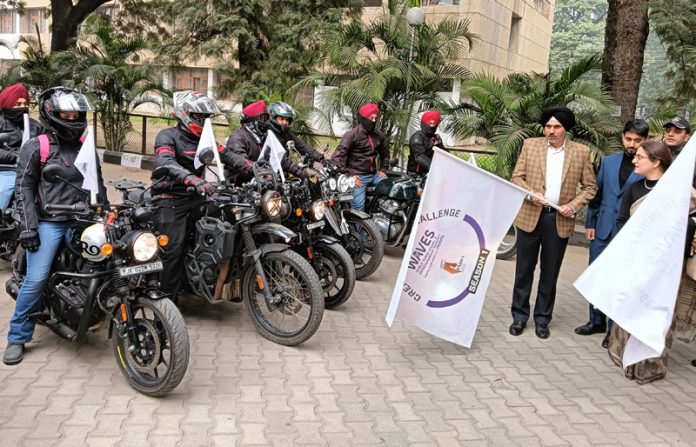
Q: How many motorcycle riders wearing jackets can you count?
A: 7